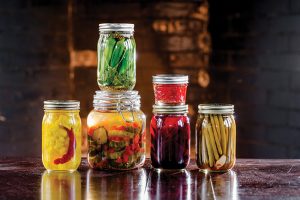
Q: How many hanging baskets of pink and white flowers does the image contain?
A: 0